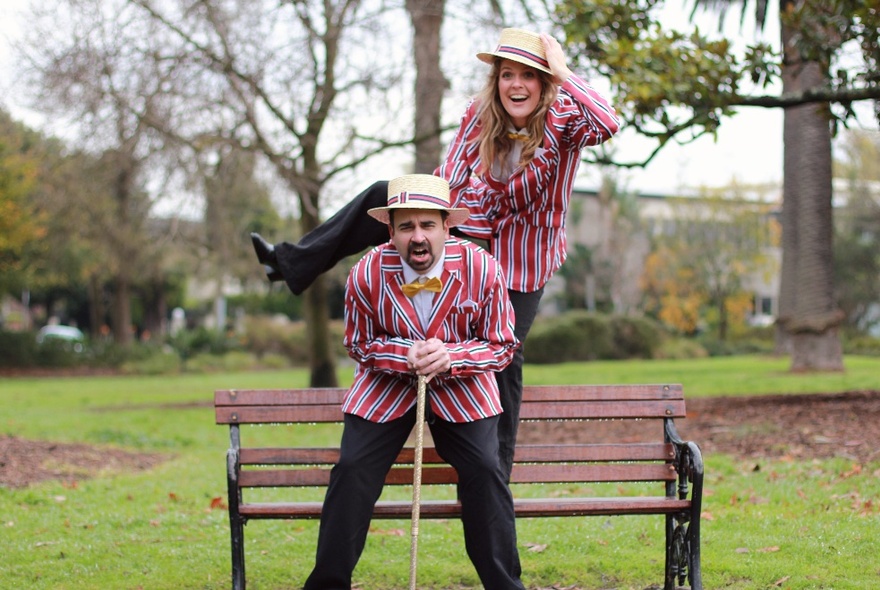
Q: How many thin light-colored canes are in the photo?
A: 1